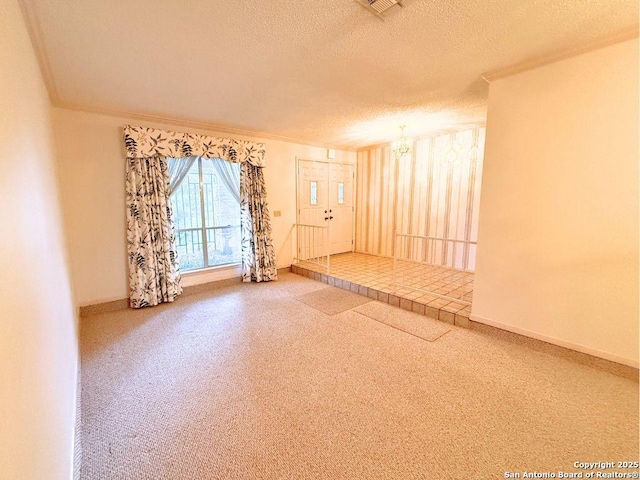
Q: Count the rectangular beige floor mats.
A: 2